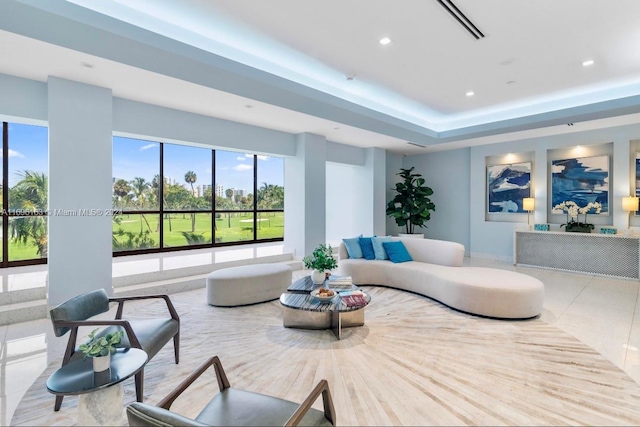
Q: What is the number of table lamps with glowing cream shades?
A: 2